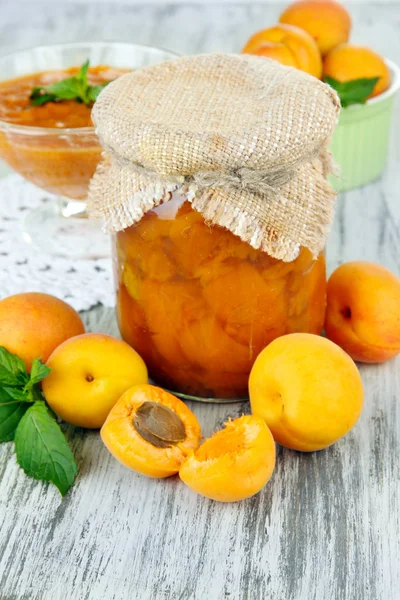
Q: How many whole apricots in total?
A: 7